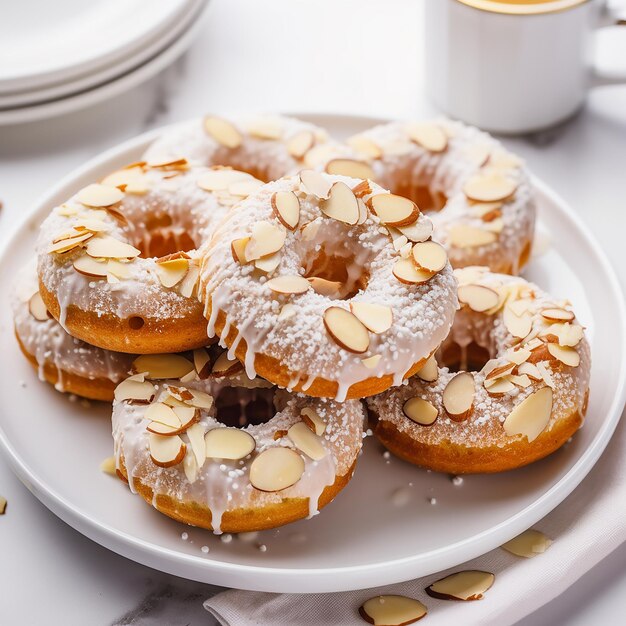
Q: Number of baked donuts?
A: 7